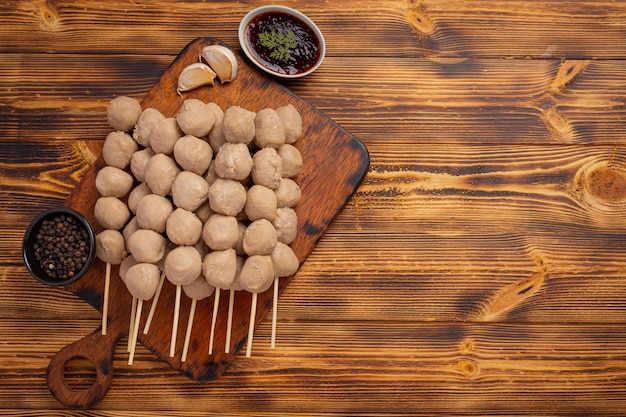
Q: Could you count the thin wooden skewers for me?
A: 10